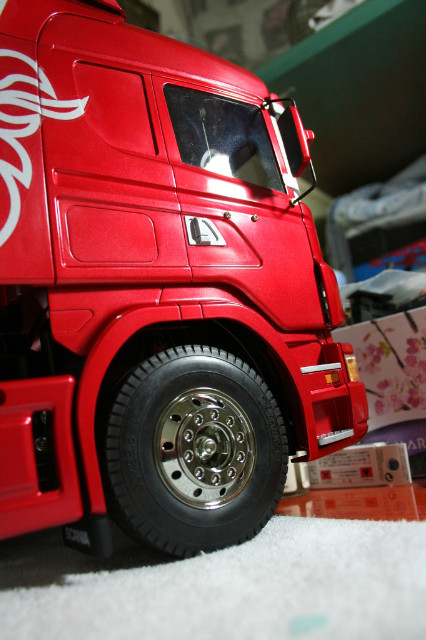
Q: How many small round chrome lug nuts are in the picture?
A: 10